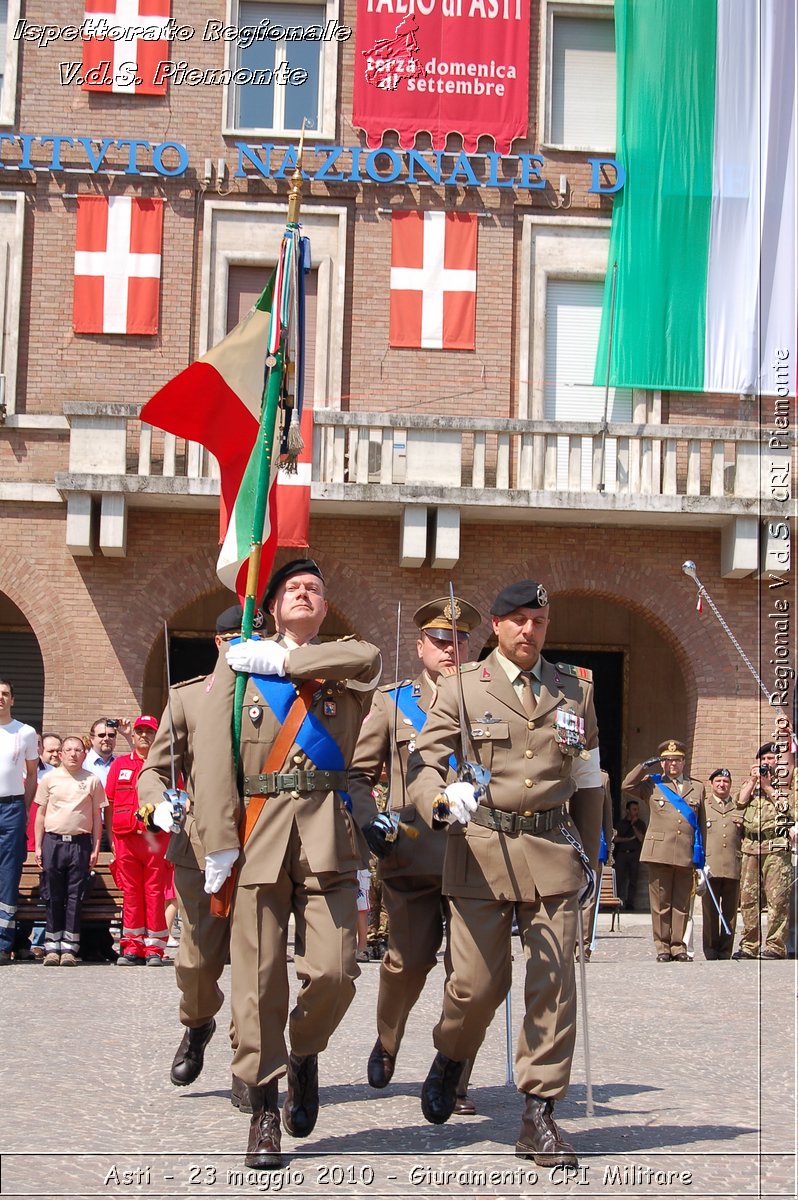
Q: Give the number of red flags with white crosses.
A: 4